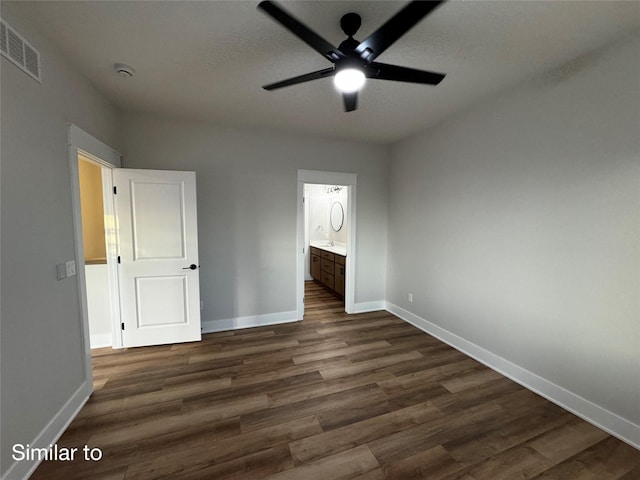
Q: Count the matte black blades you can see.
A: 5